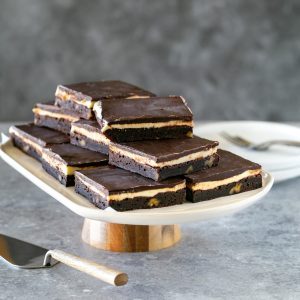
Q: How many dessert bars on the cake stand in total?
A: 9